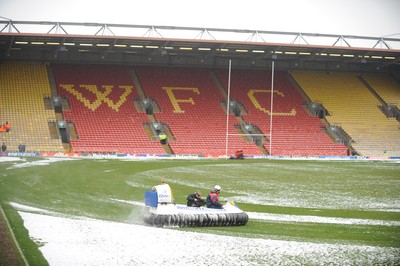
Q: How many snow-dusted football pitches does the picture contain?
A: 1